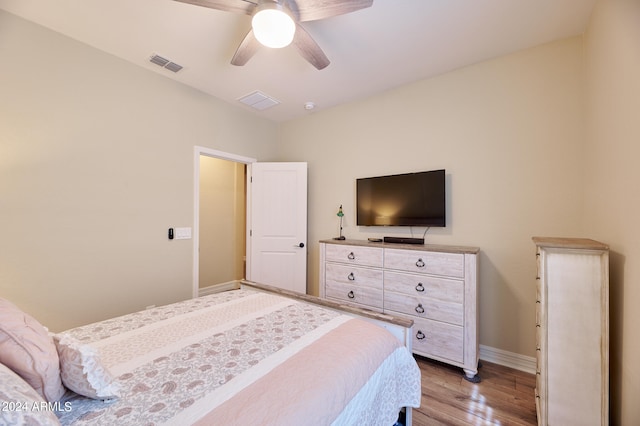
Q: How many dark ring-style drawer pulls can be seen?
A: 7